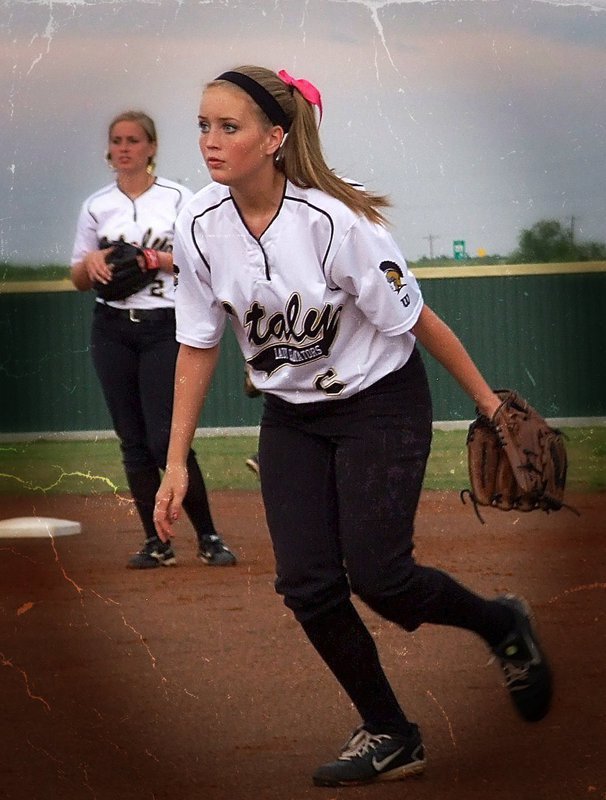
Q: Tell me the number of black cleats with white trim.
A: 4